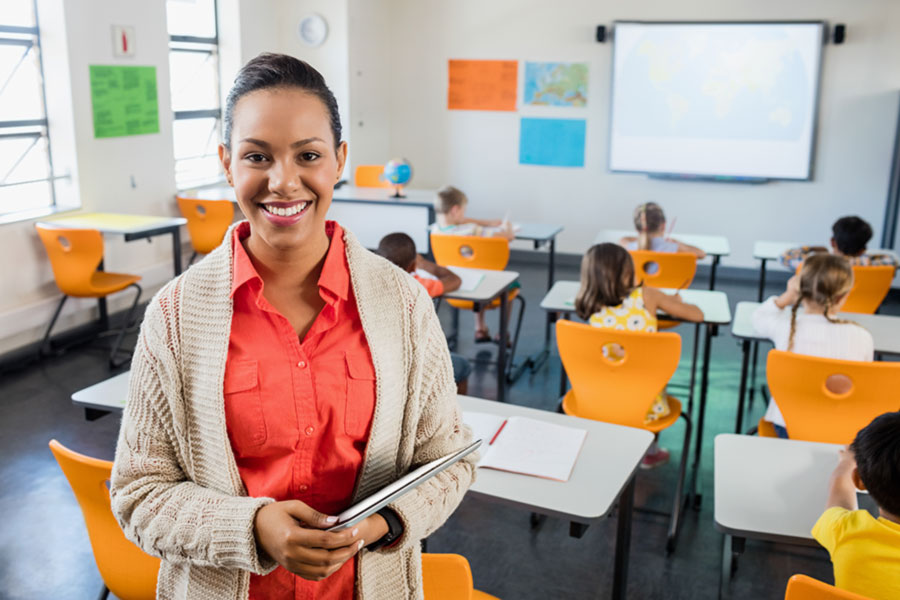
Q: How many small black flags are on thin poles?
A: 0